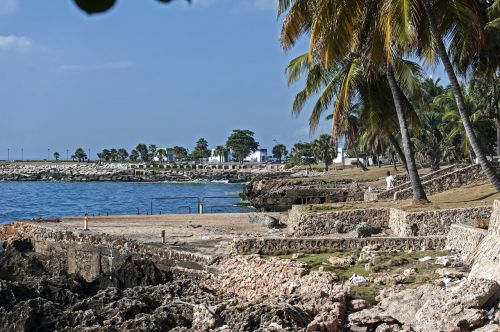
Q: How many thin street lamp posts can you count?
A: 5